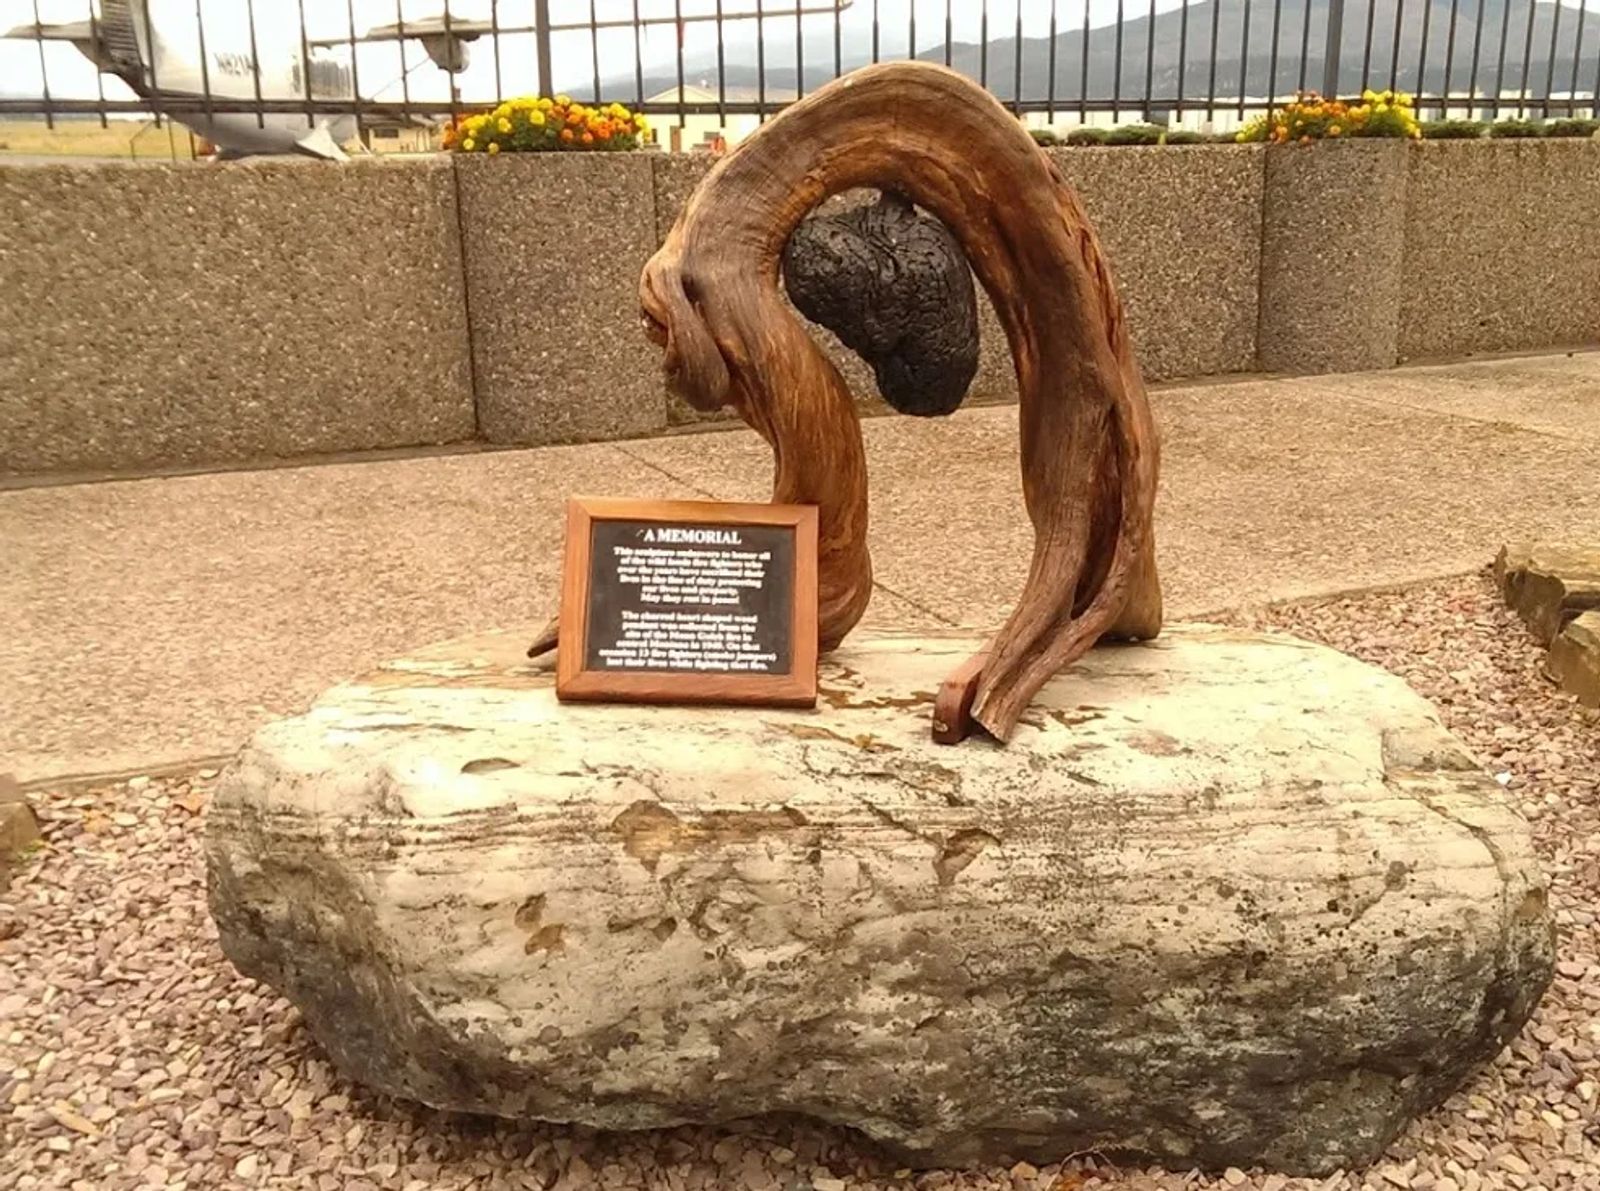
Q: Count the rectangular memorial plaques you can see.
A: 1